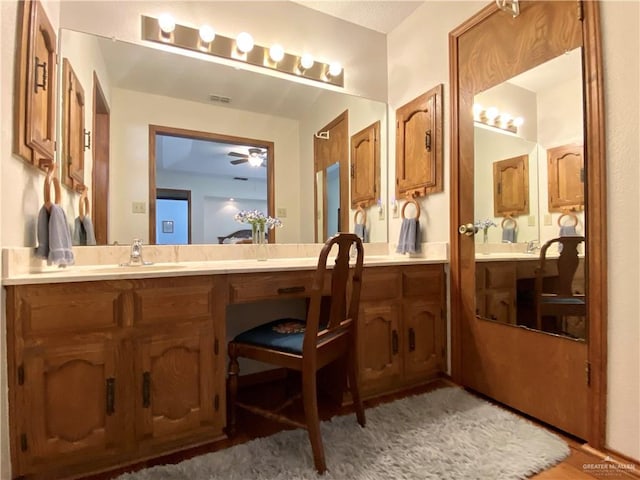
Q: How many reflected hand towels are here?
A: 4